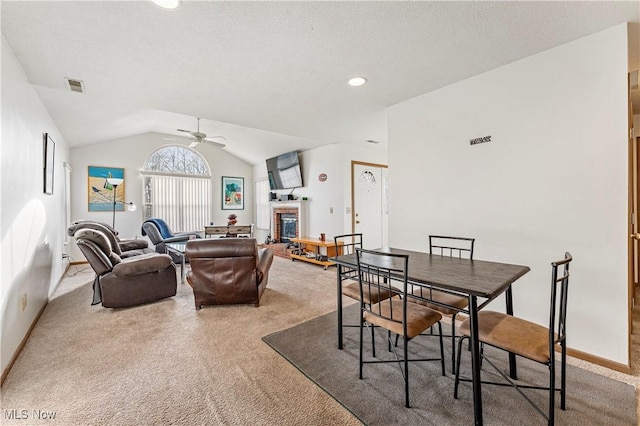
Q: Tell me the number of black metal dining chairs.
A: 4